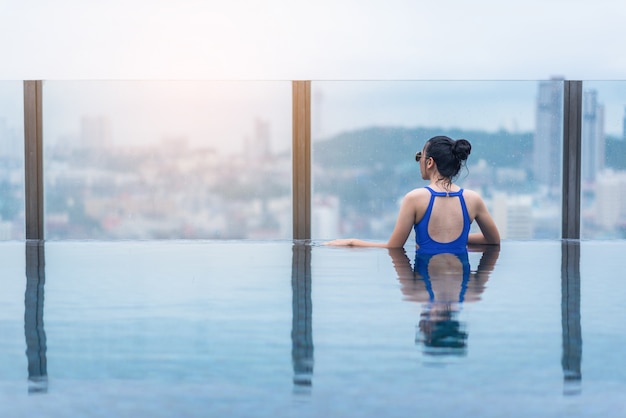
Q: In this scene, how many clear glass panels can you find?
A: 4